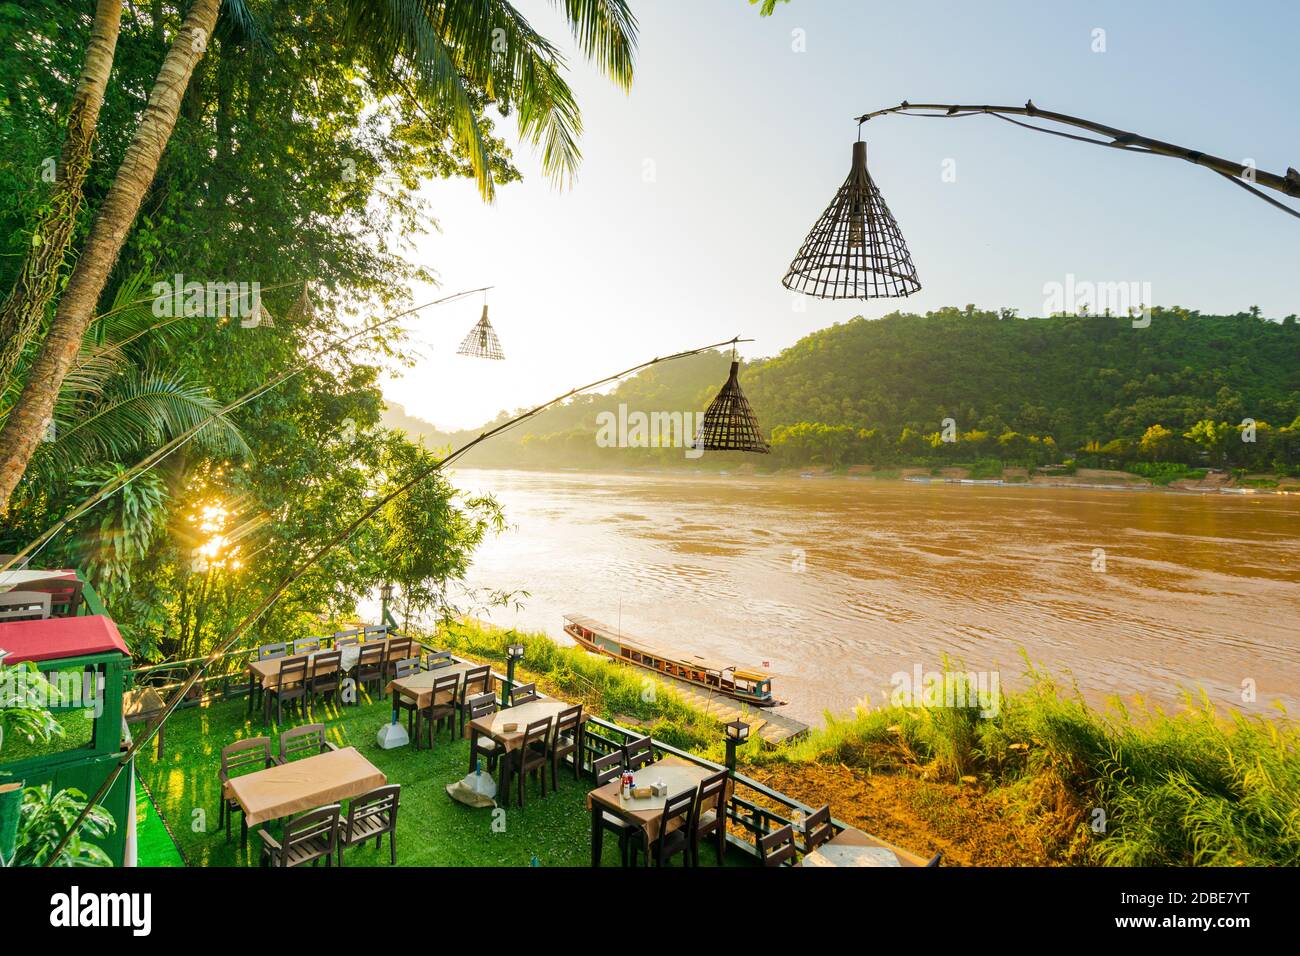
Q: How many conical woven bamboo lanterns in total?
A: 5